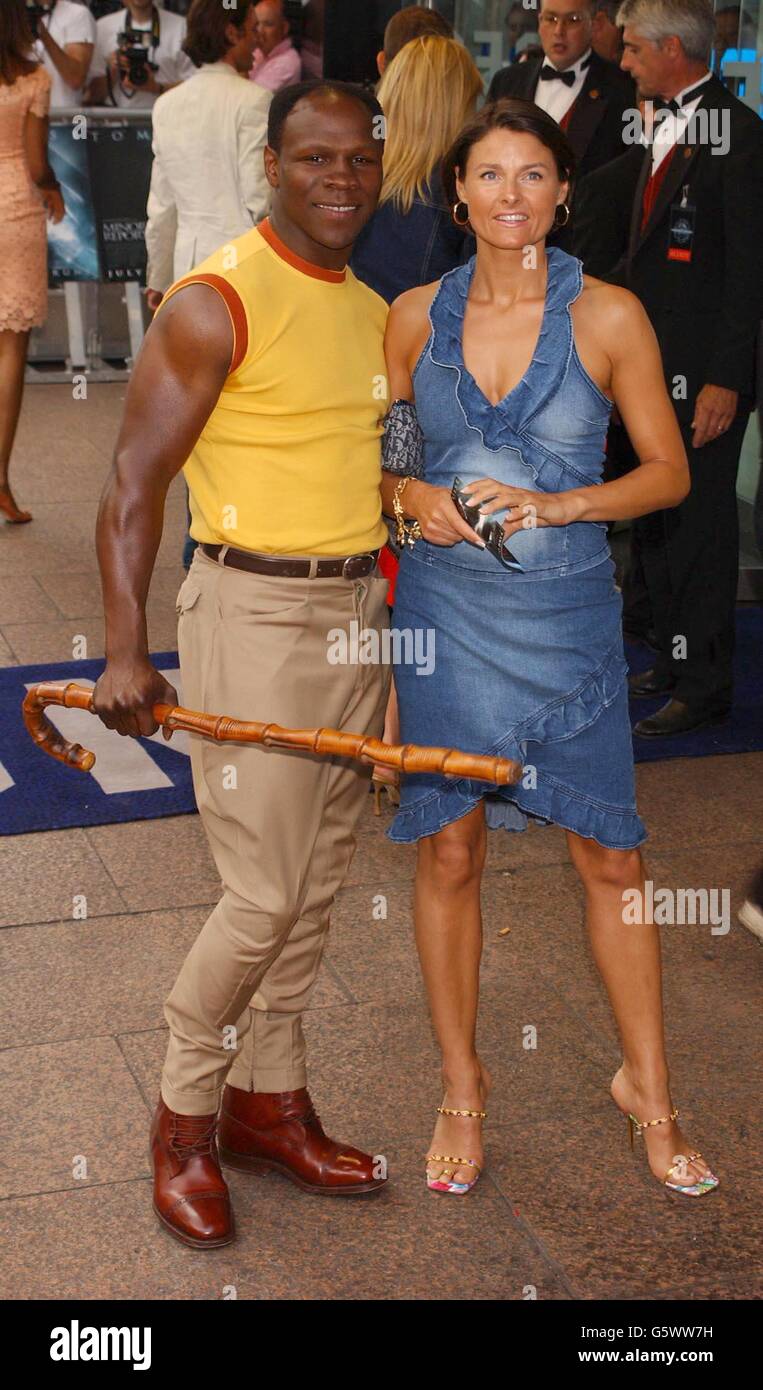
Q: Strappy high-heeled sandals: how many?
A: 2